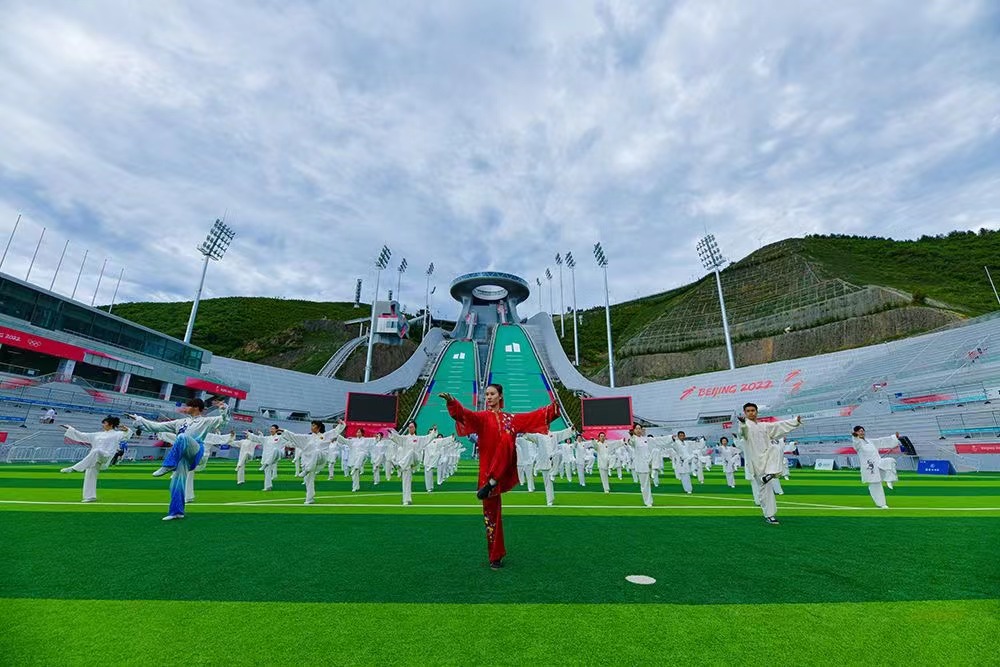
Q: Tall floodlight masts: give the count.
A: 11